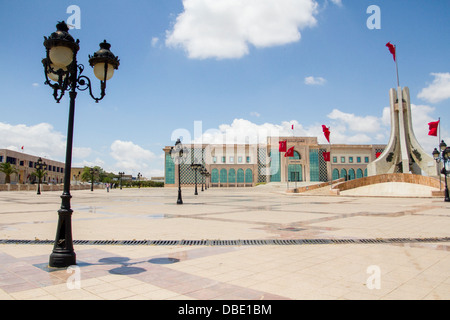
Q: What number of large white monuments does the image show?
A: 1